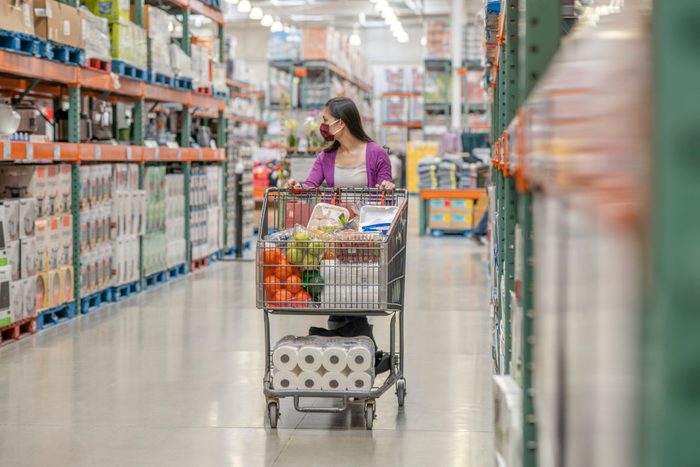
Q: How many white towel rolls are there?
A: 8